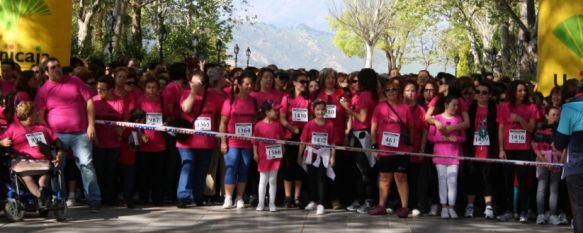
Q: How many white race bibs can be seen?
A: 11